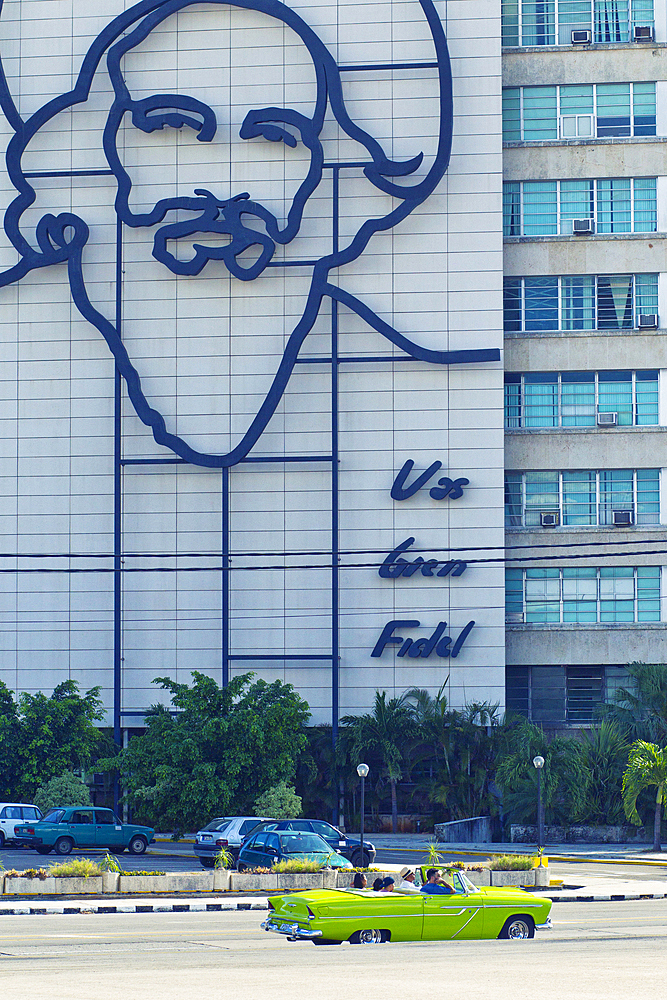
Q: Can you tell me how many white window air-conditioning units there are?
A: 7